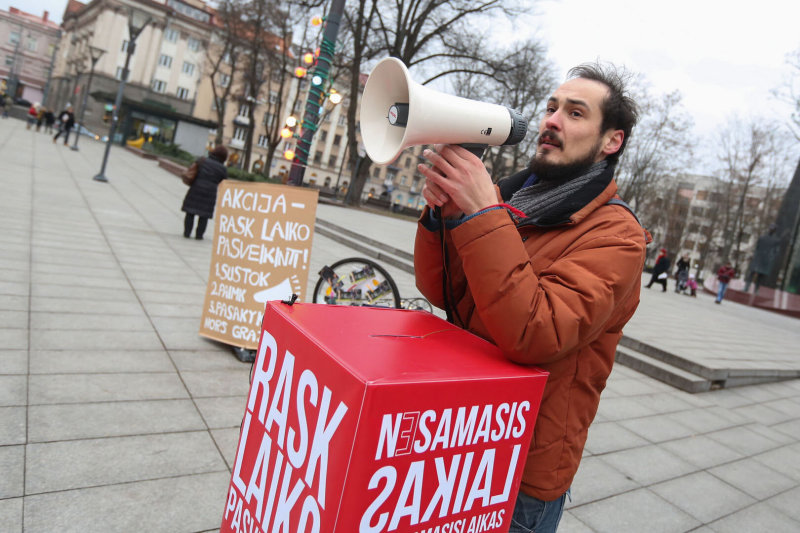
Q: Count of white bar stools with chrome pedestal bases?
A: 0